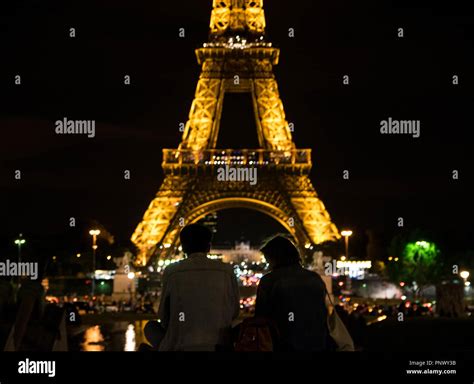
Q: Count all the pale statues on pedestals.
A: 2